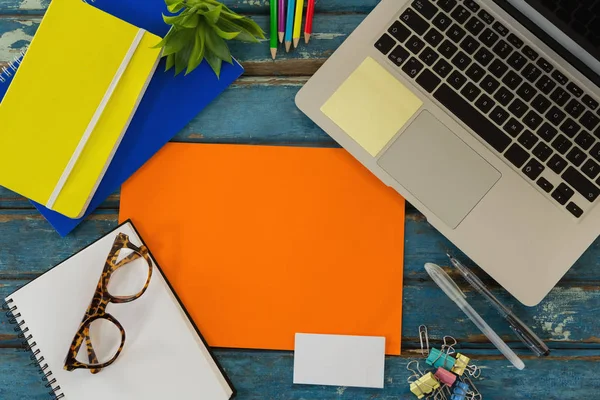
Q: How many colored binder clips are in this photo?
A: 5